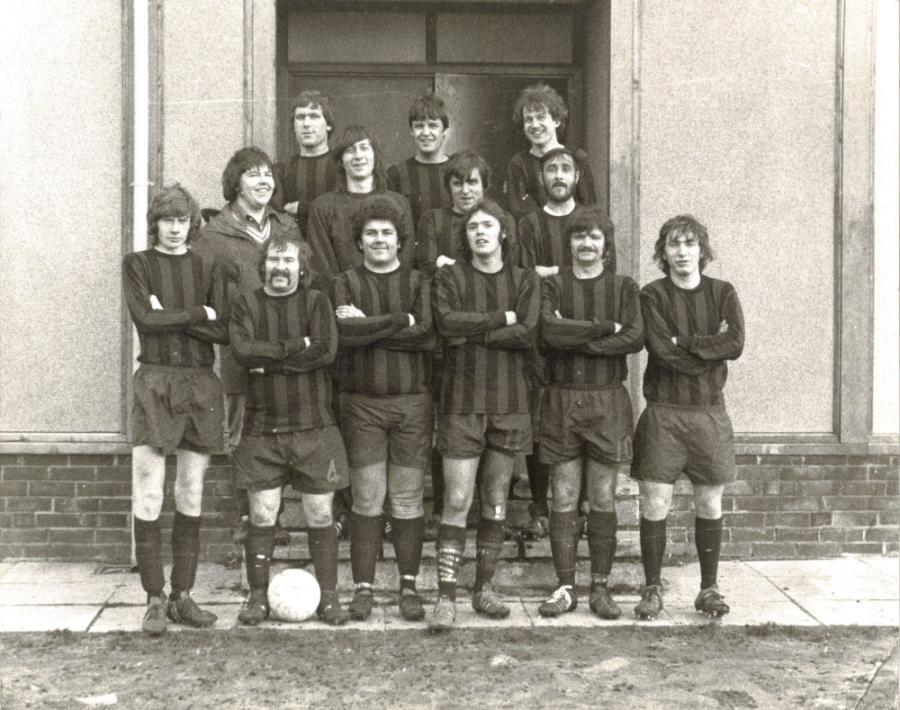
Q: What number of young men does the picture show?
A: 13